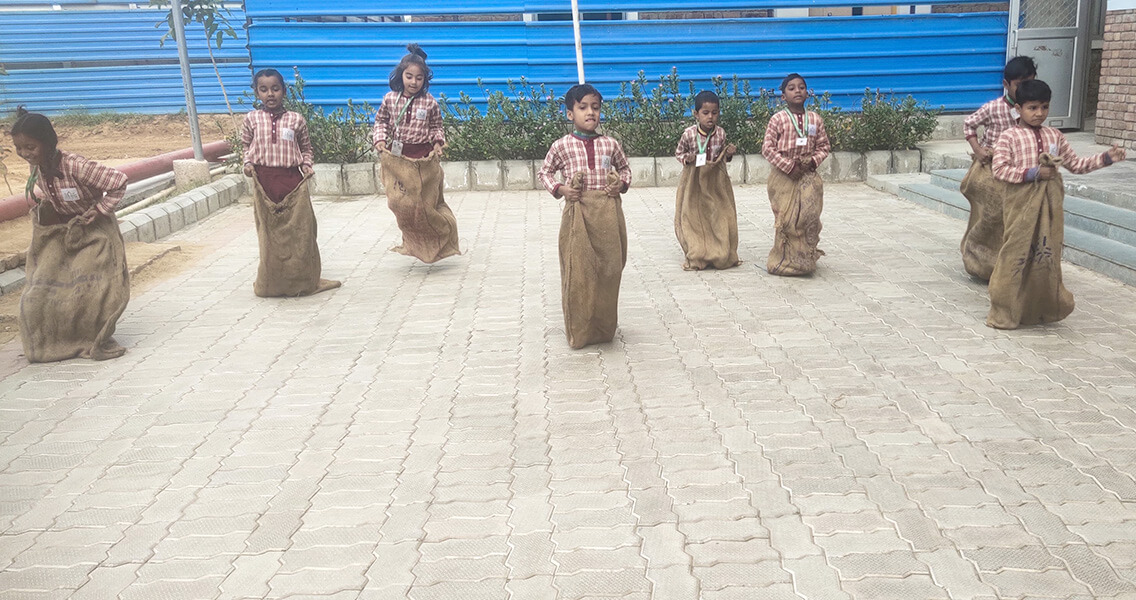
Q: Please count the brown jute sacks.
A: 8